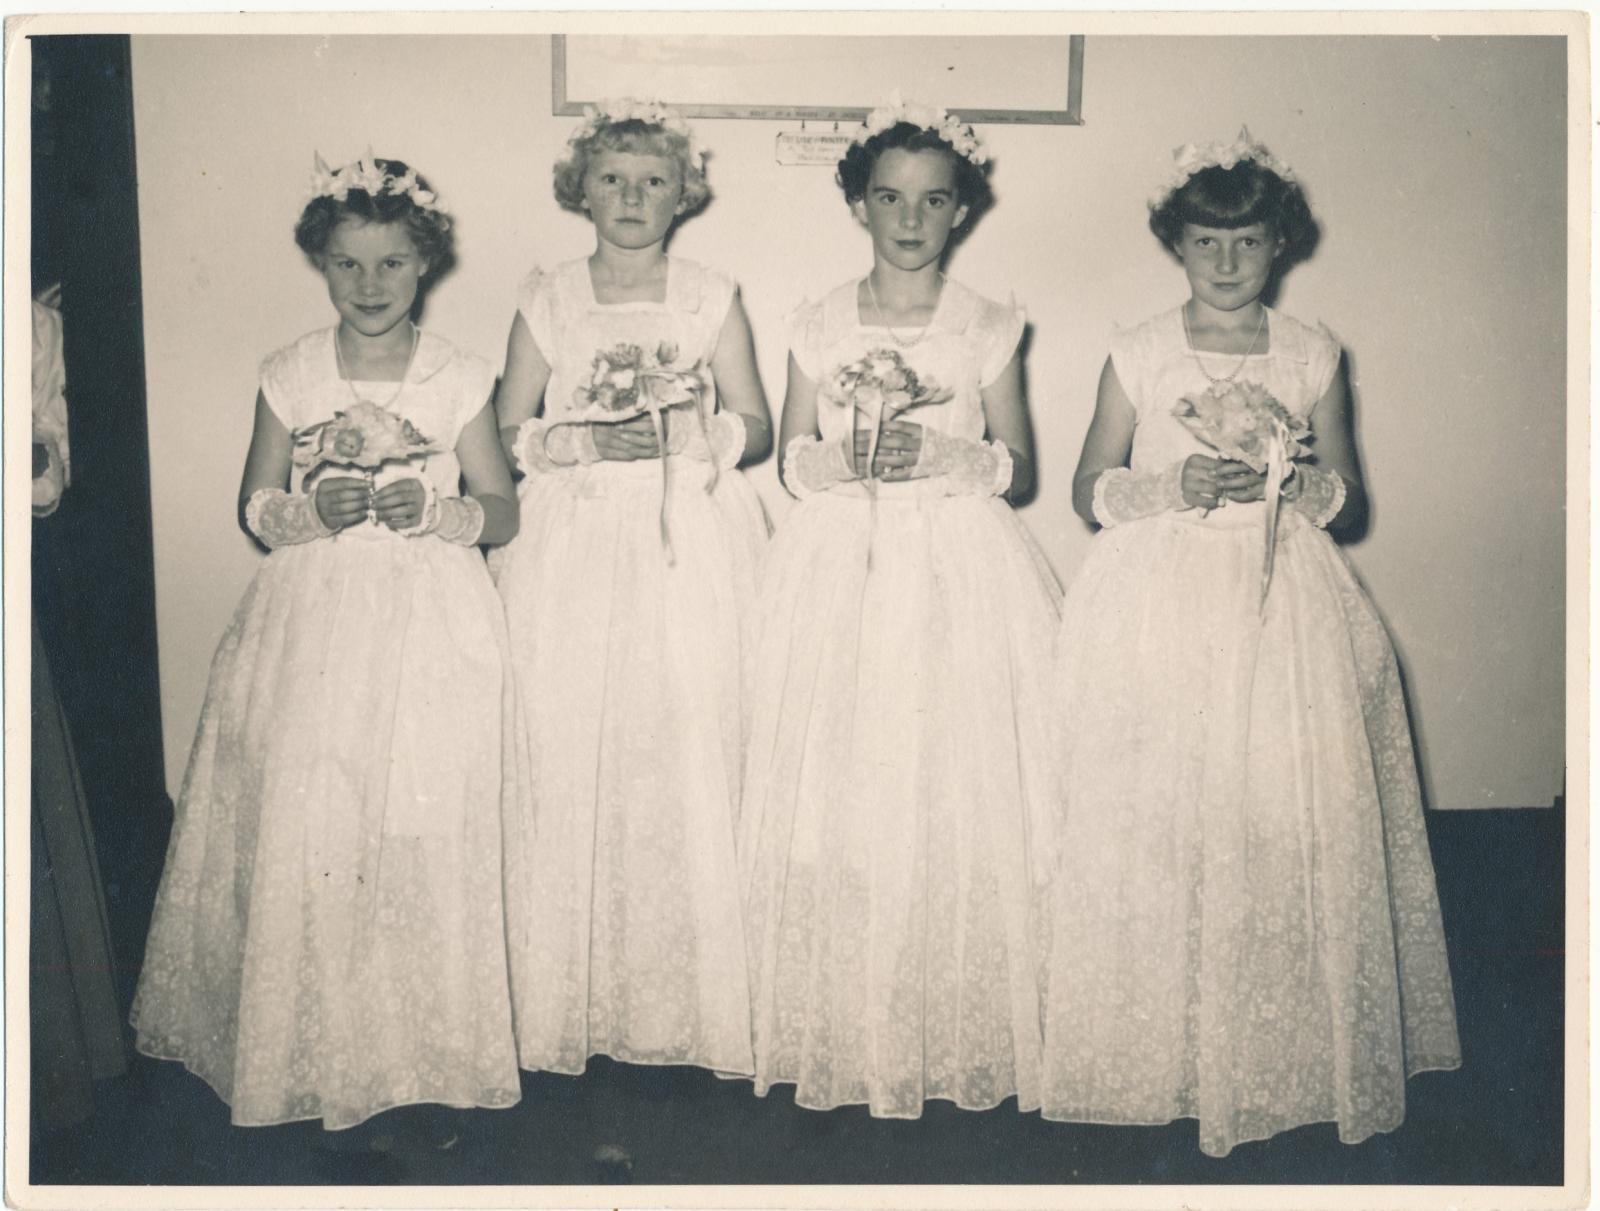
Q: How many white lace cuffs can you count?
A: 8